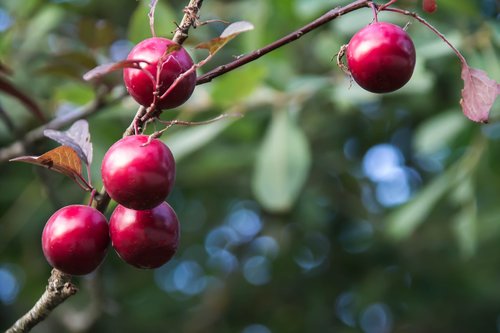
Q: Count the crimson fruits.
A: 5